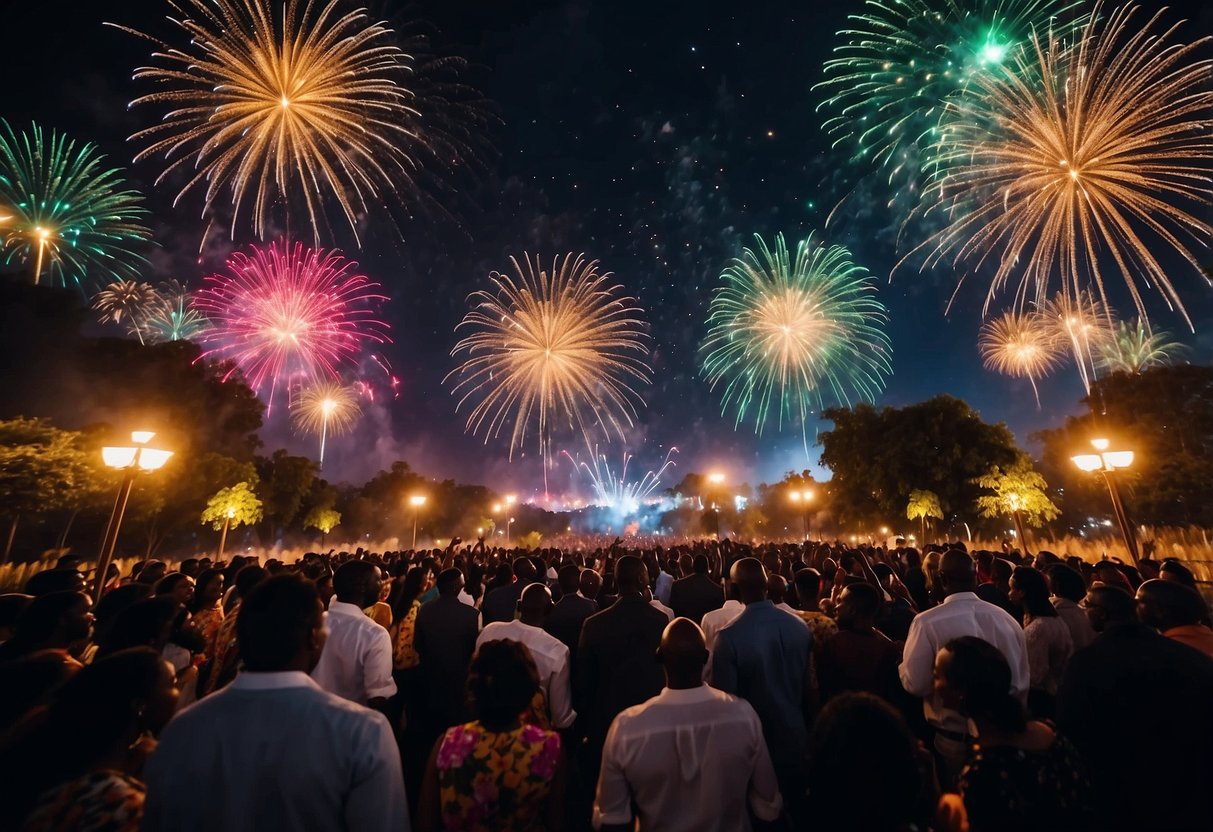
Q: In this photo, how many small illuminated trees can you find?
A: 4